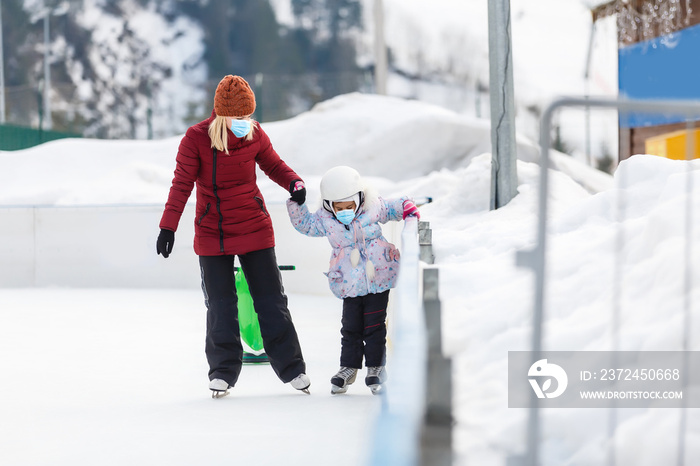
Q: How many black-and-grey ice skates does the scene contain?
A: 2